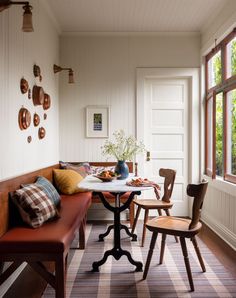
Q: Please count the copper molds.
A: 11